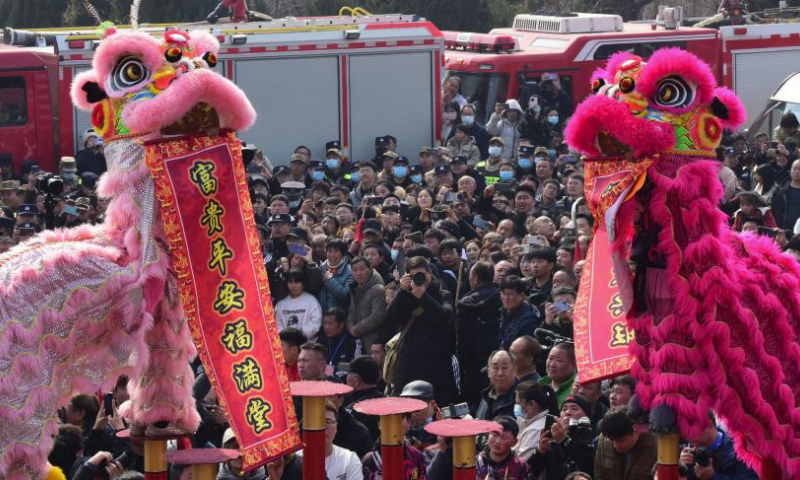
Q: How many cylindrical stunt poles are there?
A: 6